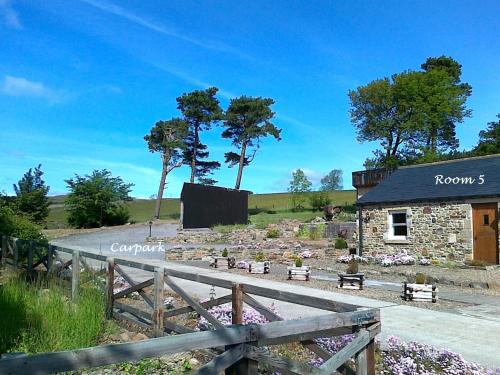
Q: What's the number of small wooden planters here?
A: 5